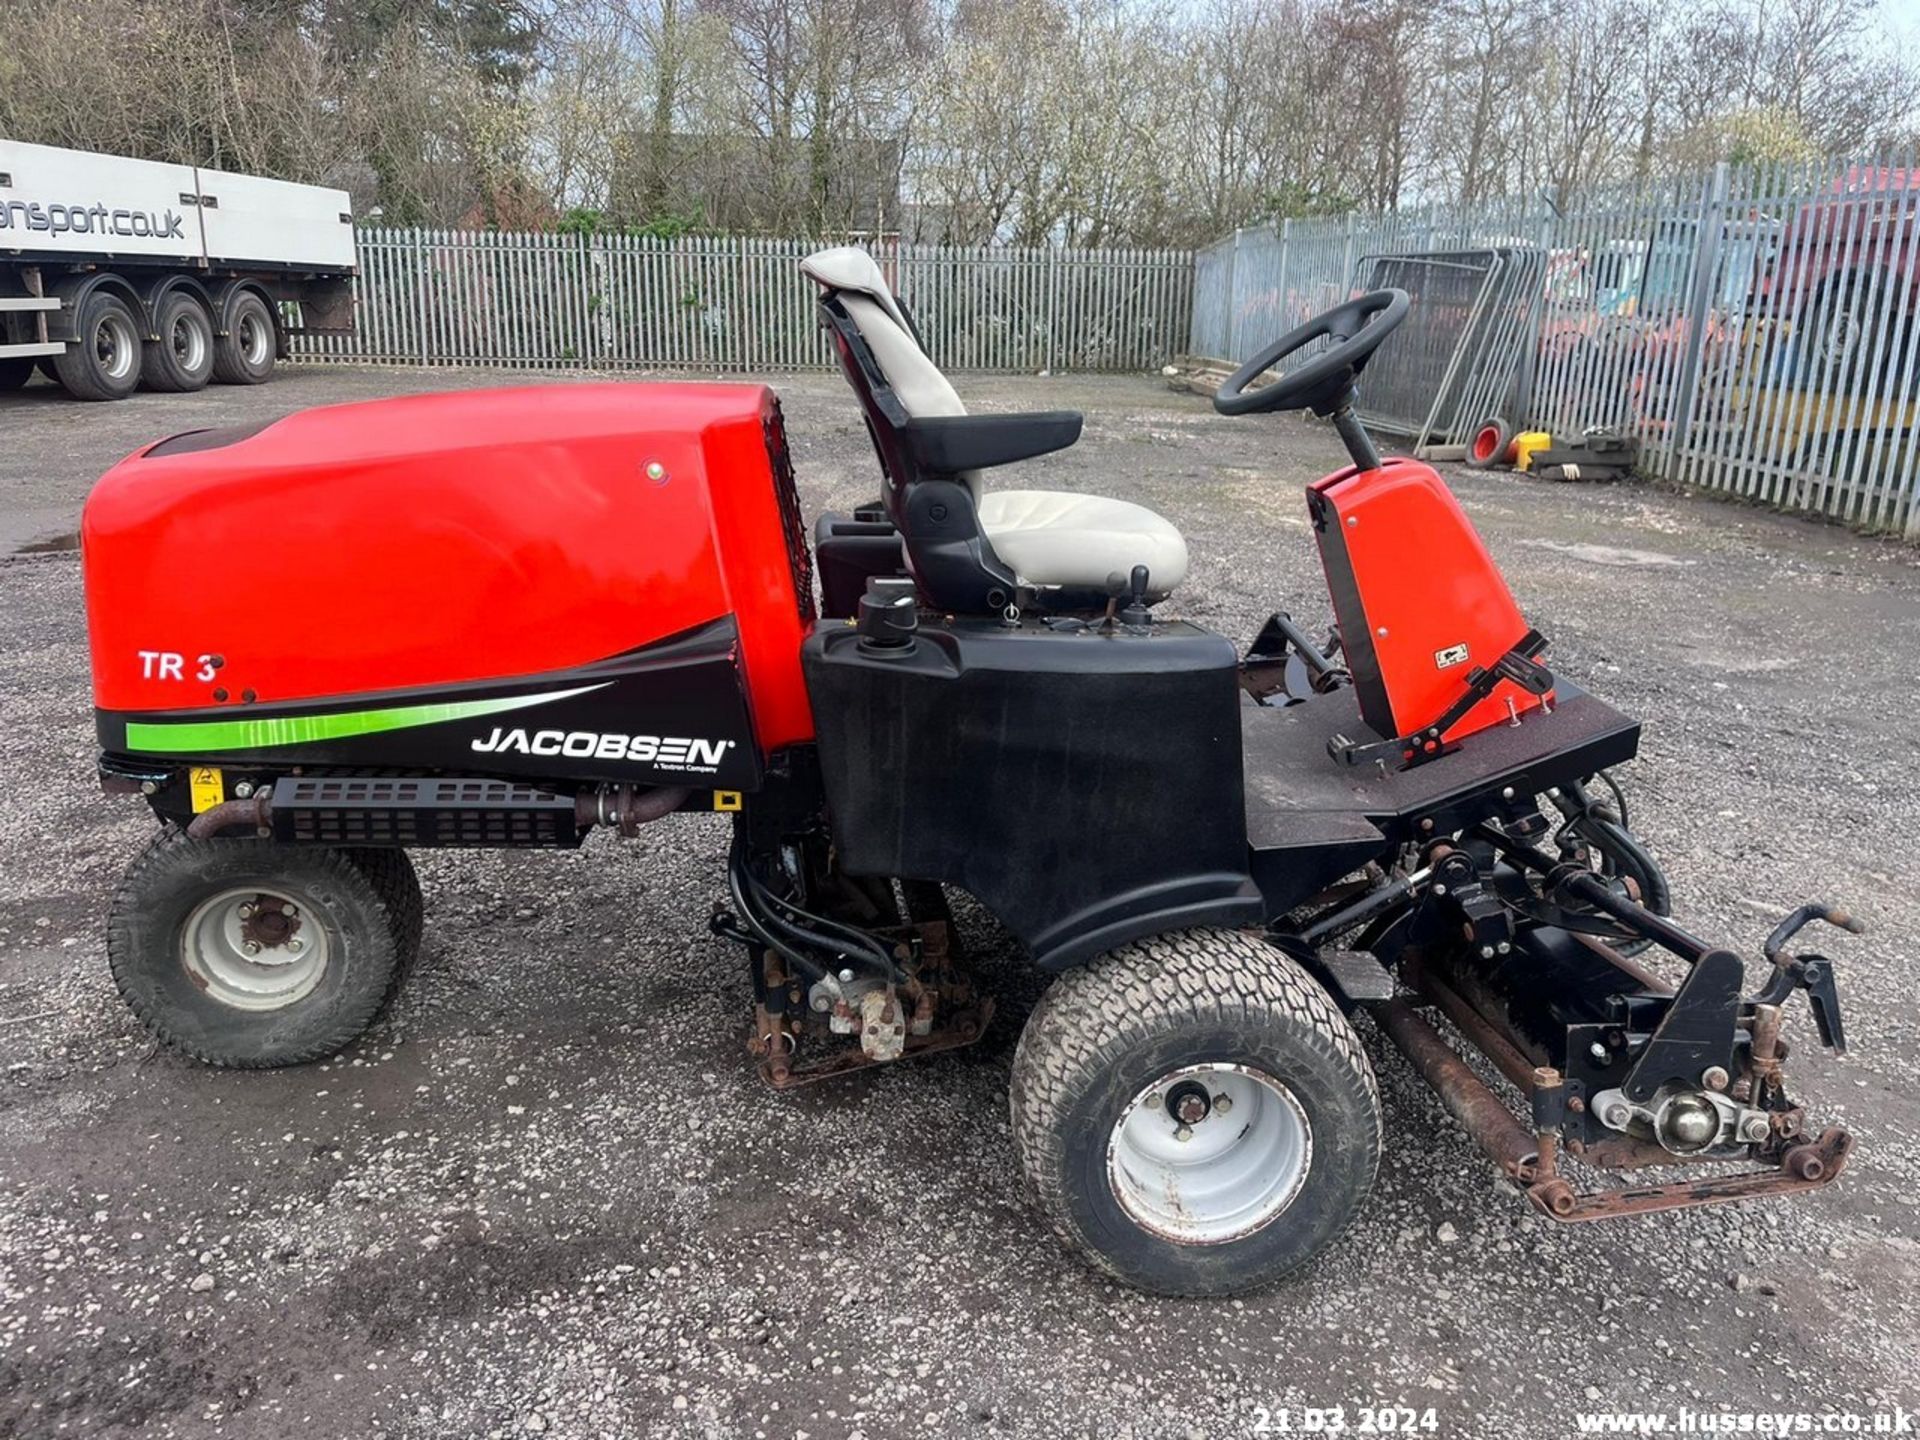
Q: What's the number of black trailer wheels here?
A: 3